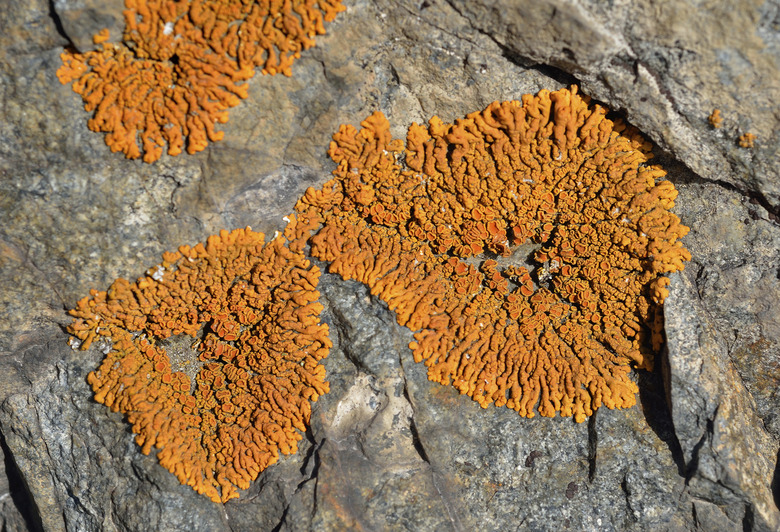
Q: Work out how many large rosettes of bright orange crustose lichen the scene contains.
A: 3